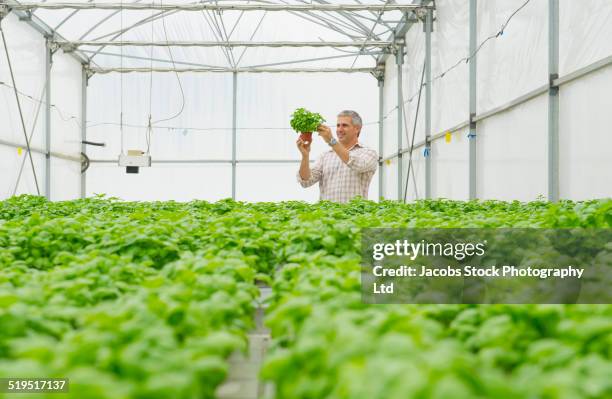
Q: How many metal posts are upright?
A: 8